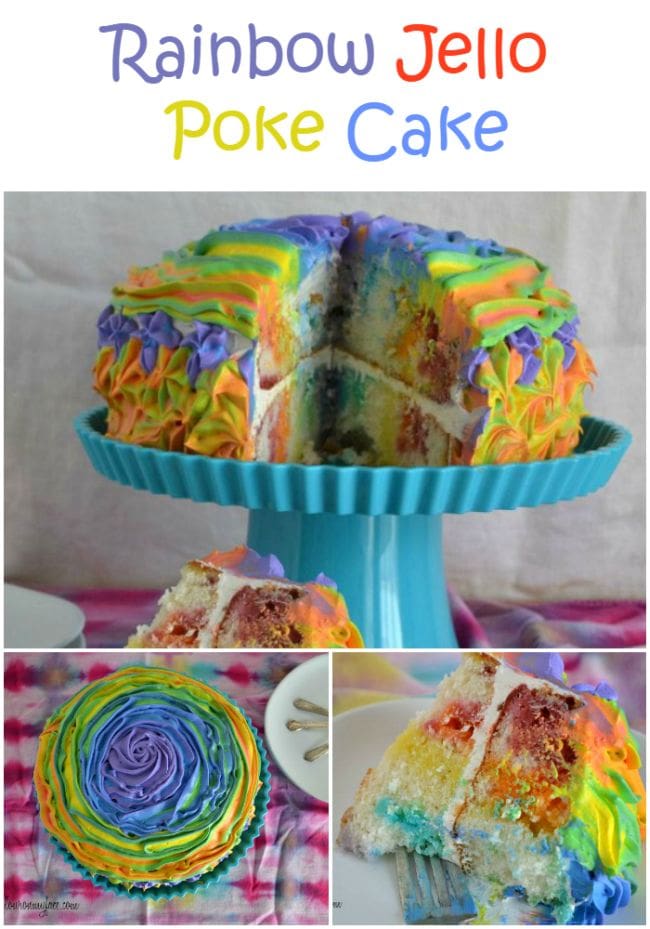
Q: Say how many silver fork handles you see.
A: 3